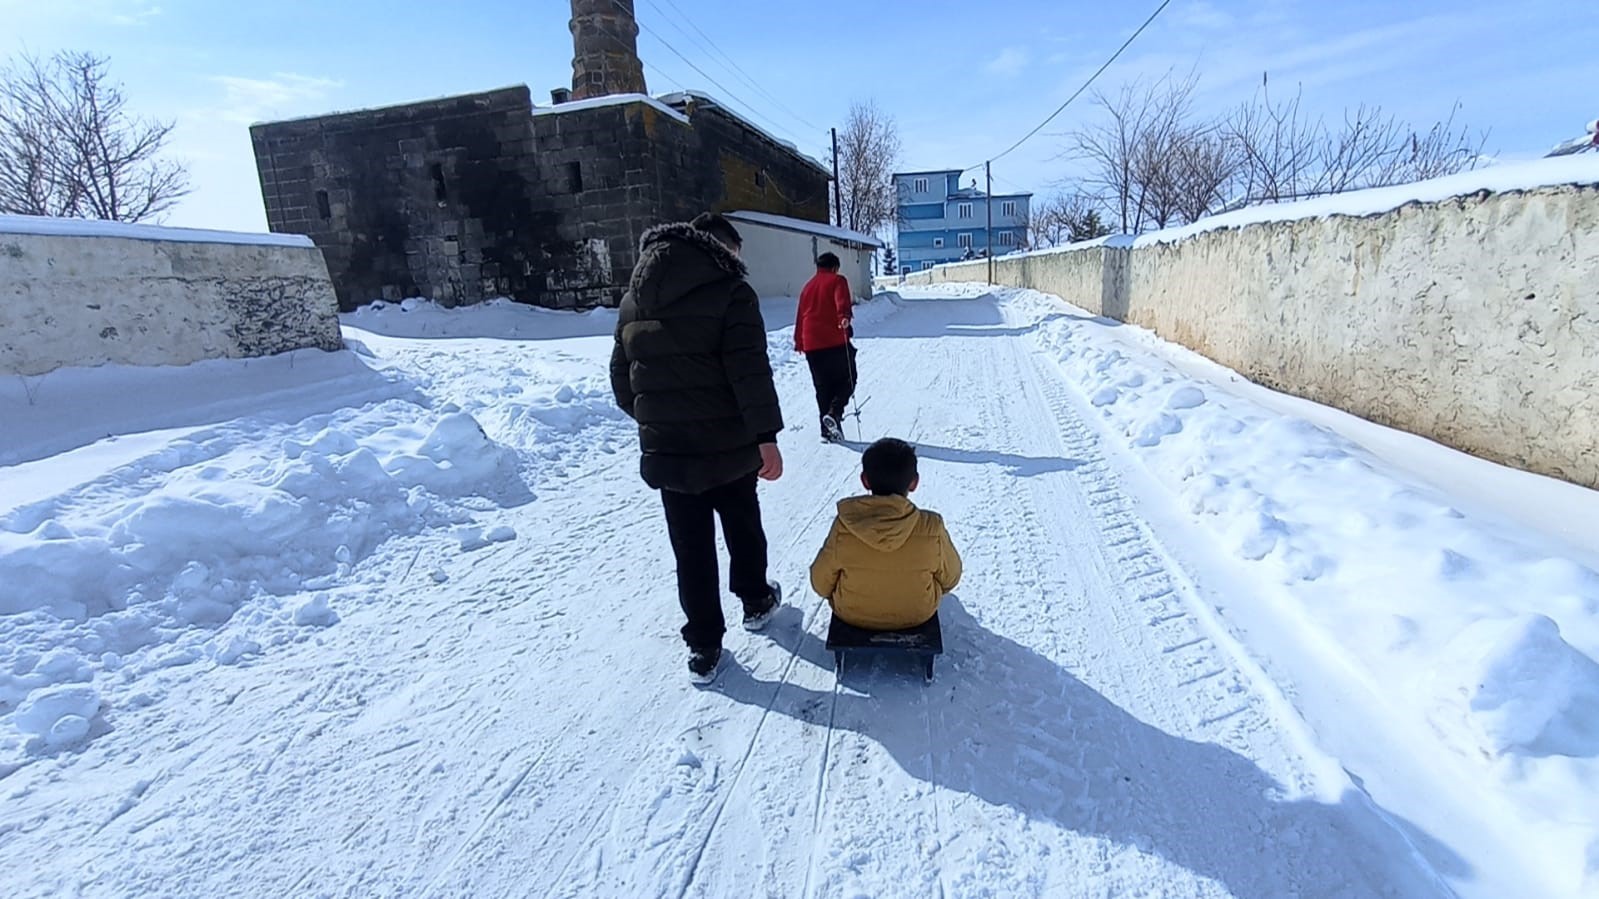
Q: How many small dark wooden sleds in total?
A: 1